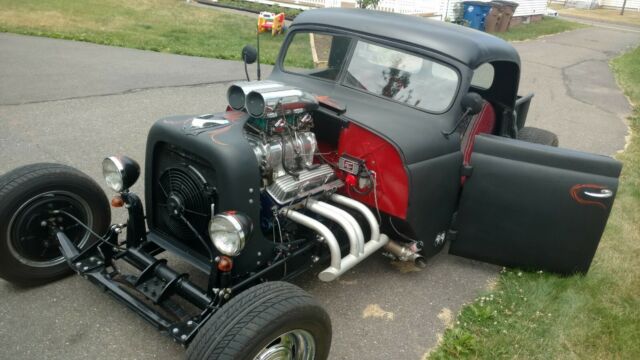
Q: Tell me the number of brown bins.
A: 2